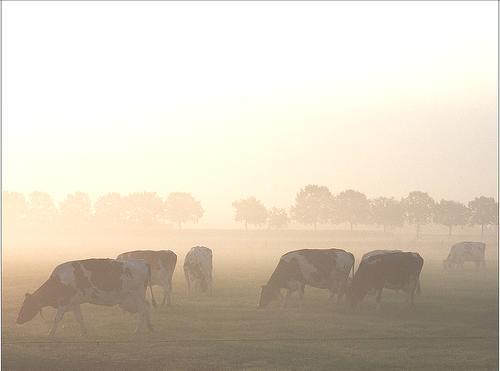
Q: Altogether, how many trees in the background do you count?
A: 14